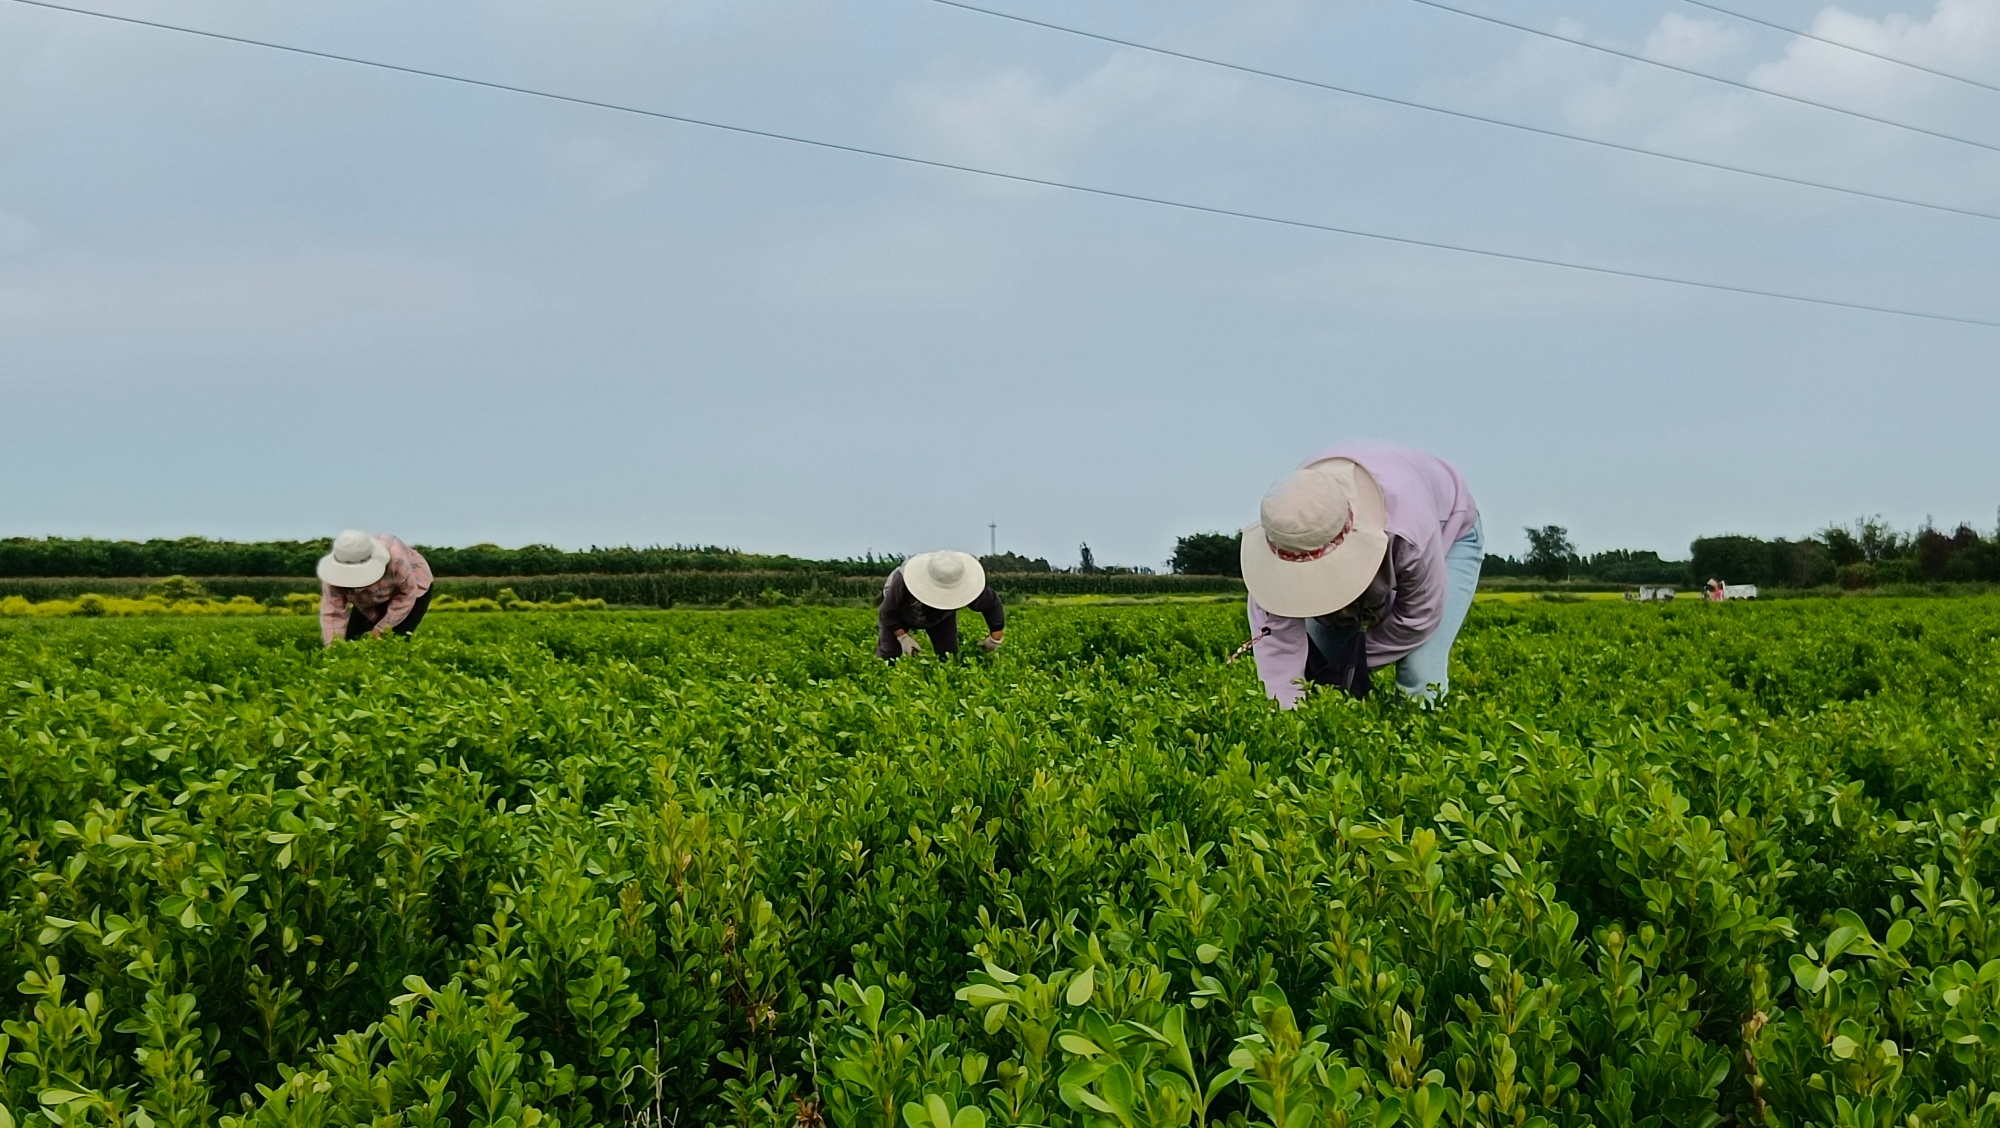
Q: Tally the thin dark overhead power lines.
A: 4